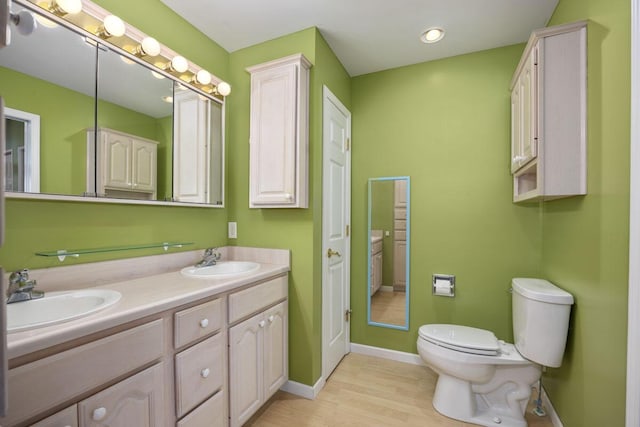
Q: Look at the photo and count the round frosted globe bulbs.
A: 6